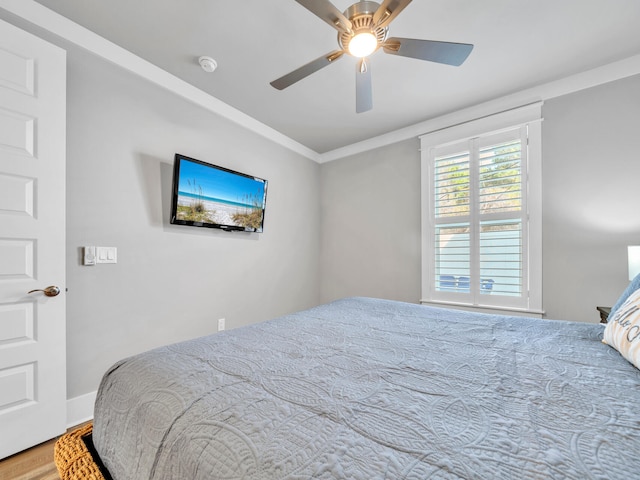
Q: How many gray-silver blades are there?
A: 5